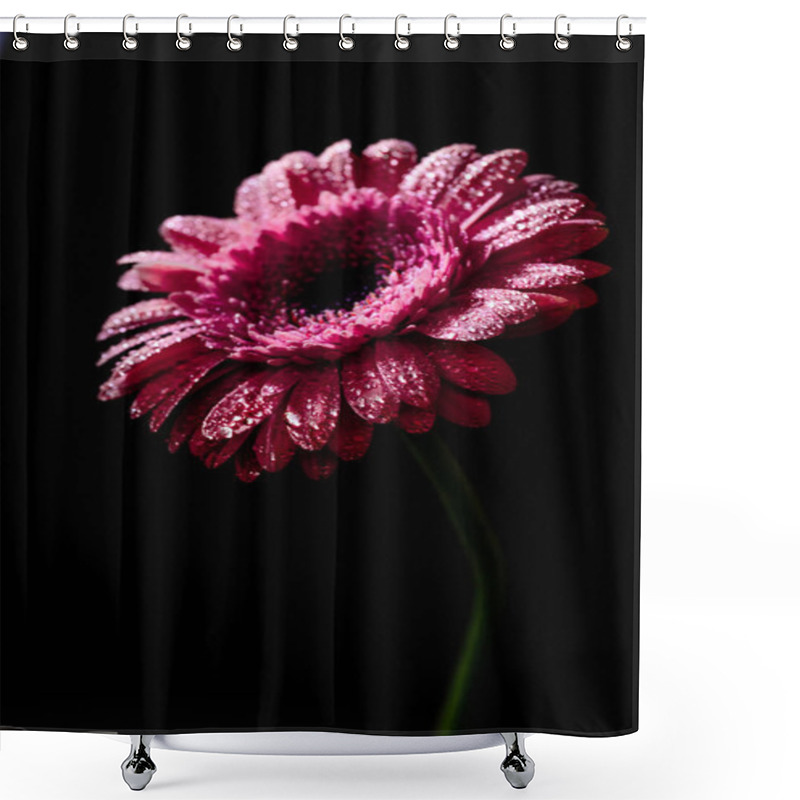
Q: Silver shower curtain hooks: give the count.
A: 12